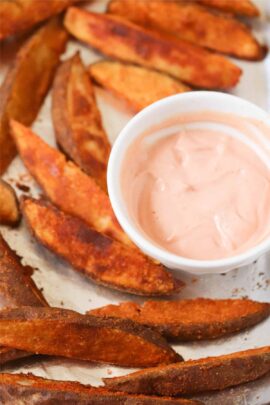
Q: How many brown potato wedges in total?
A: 15